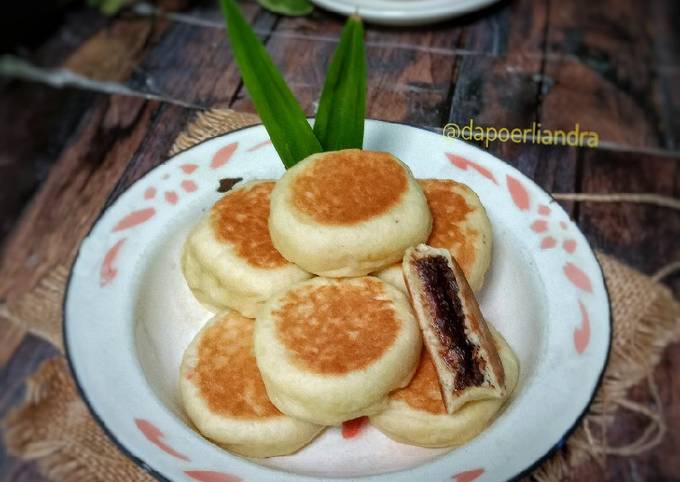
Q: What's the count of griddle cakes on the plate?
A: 7